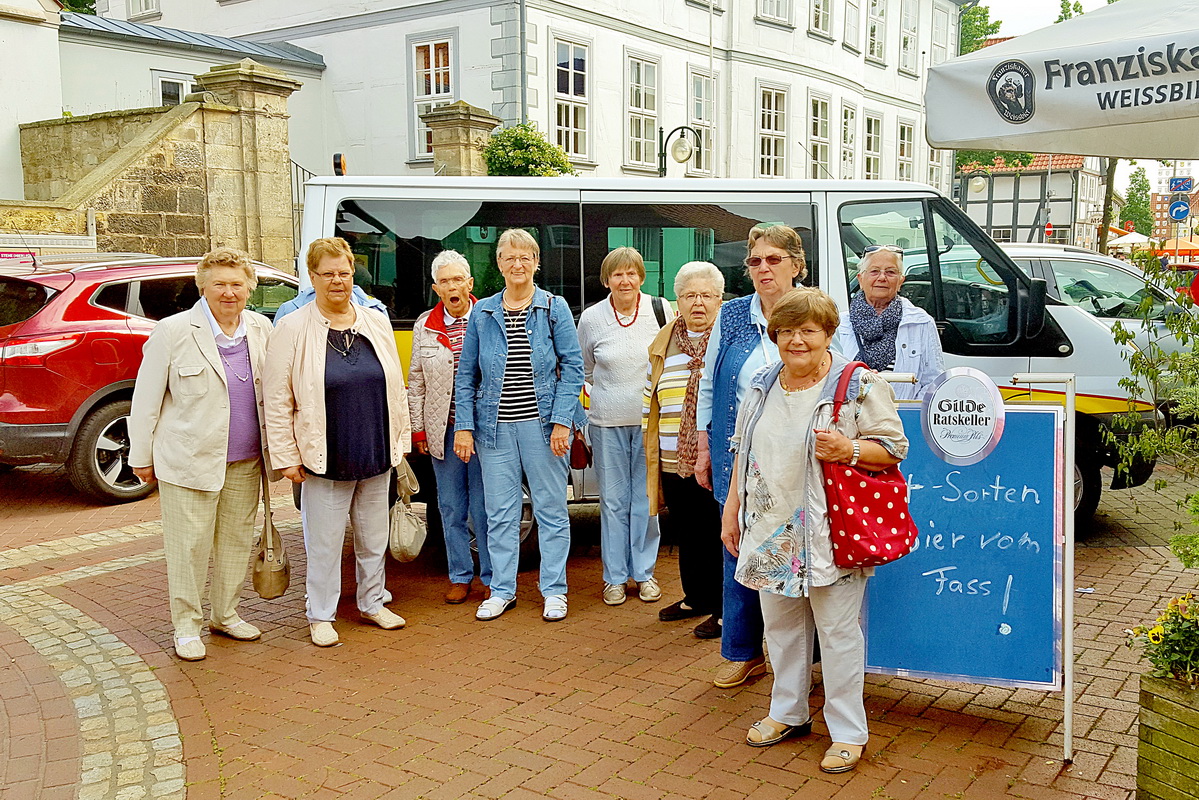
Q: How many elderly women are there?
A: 9